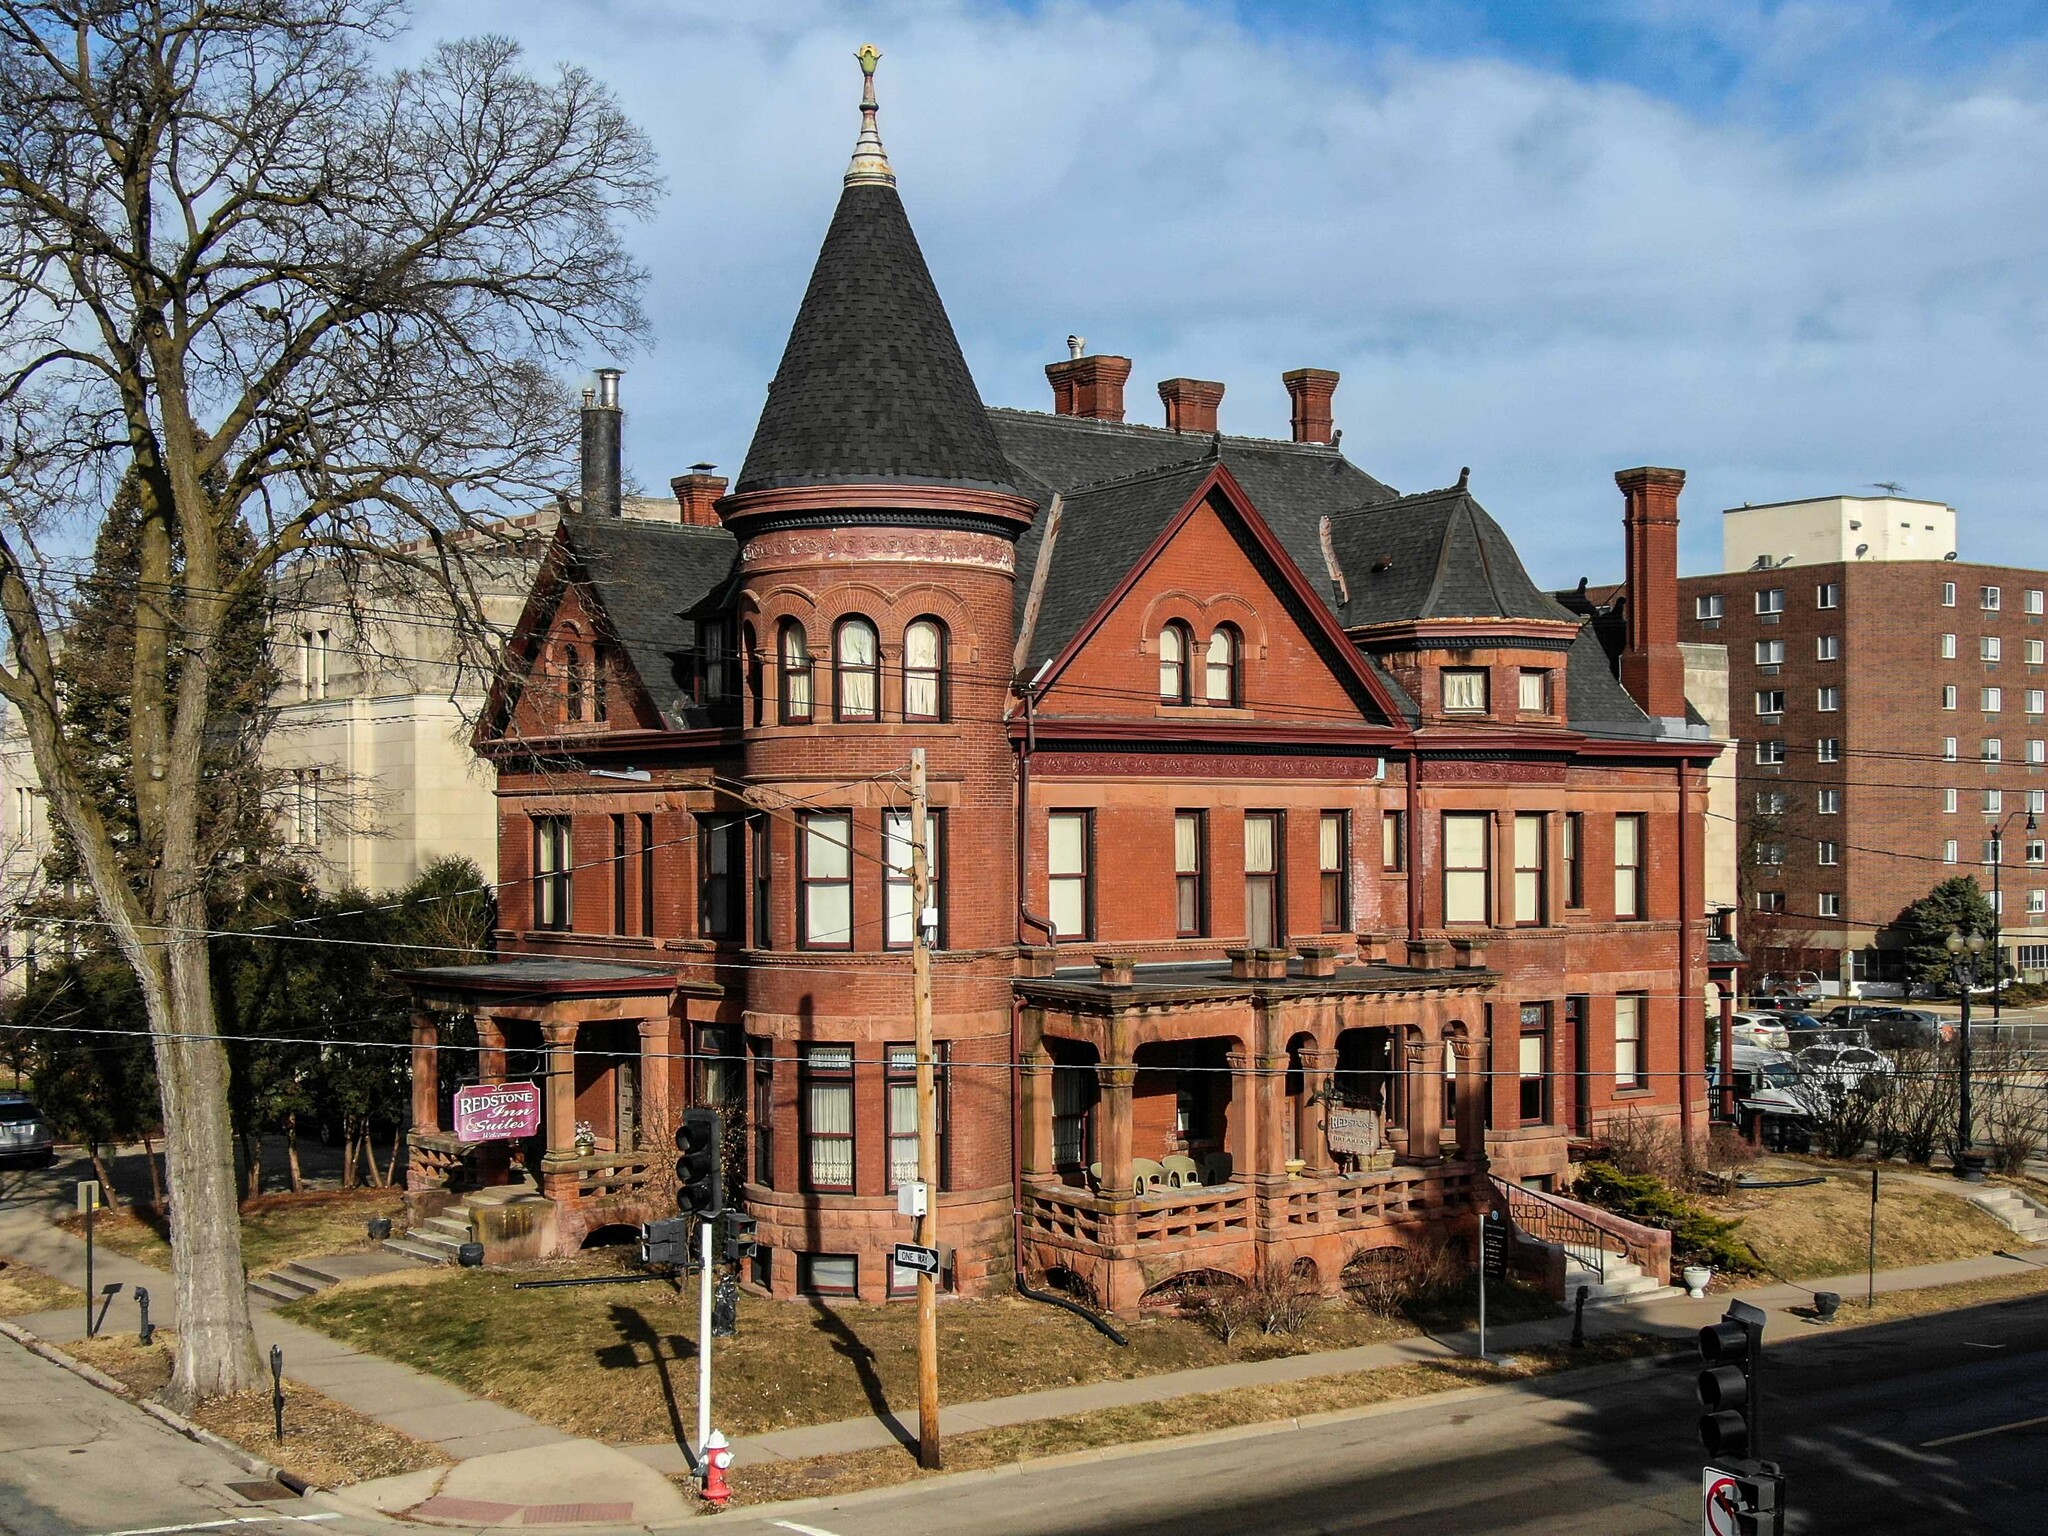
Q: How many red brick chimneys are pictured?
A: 5